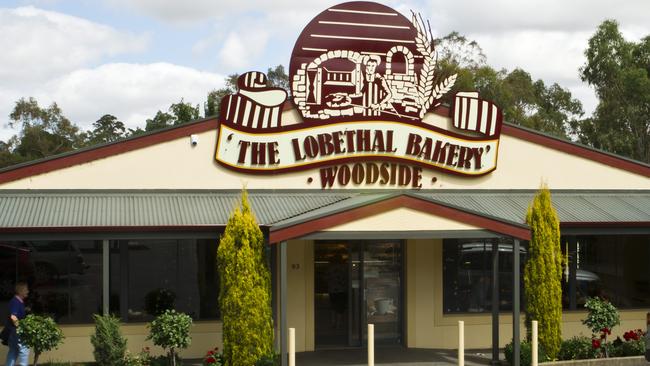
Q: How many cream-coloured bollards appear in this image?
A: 4